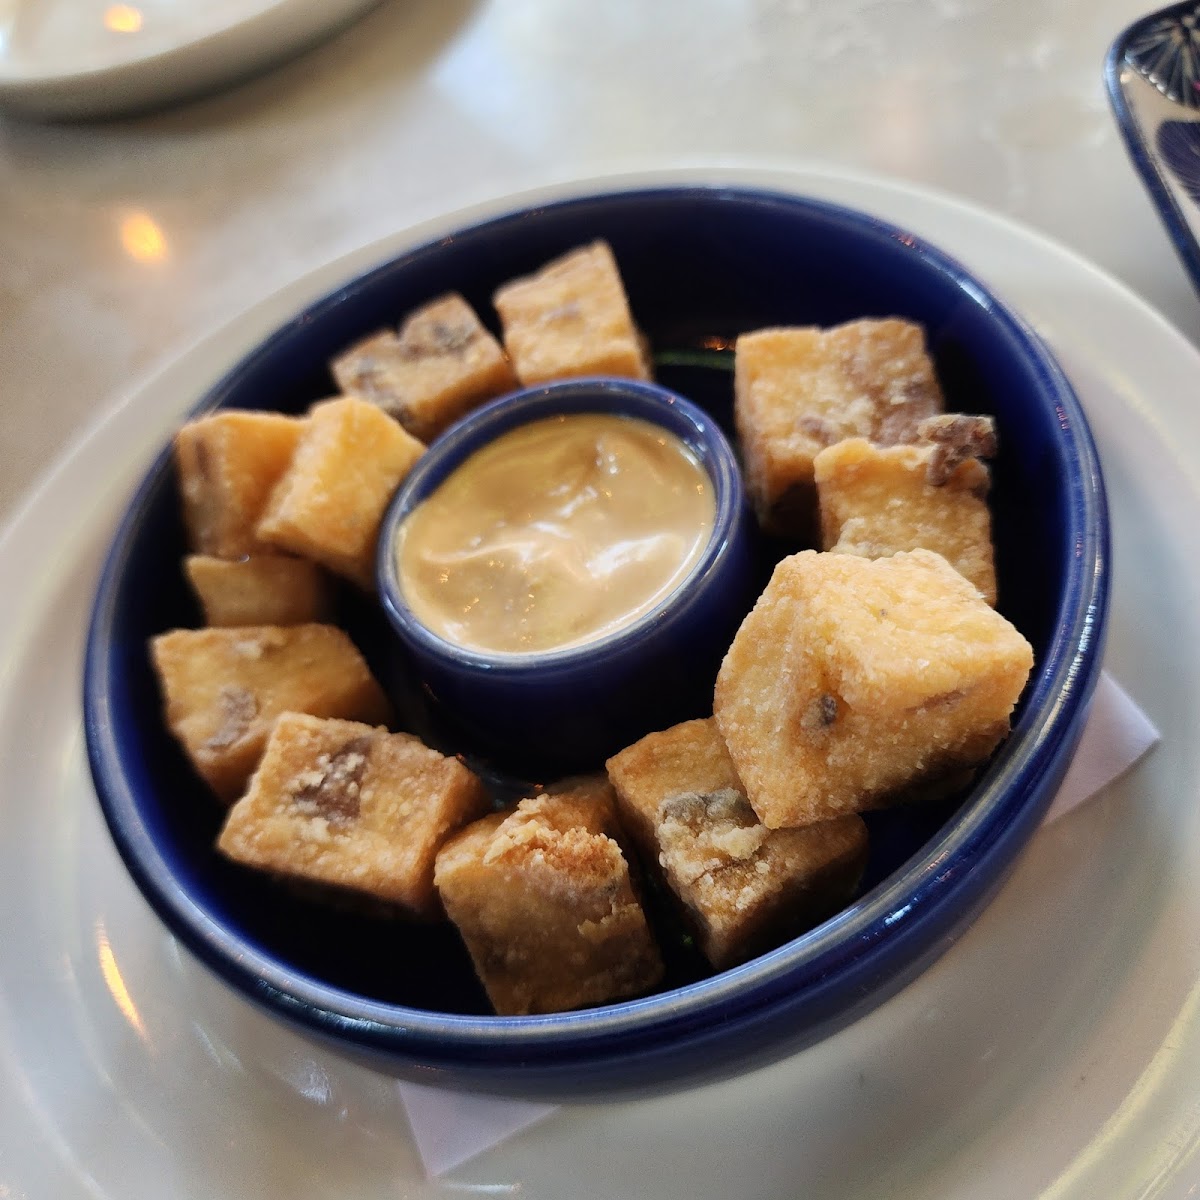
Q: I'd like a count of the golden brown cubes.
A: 12